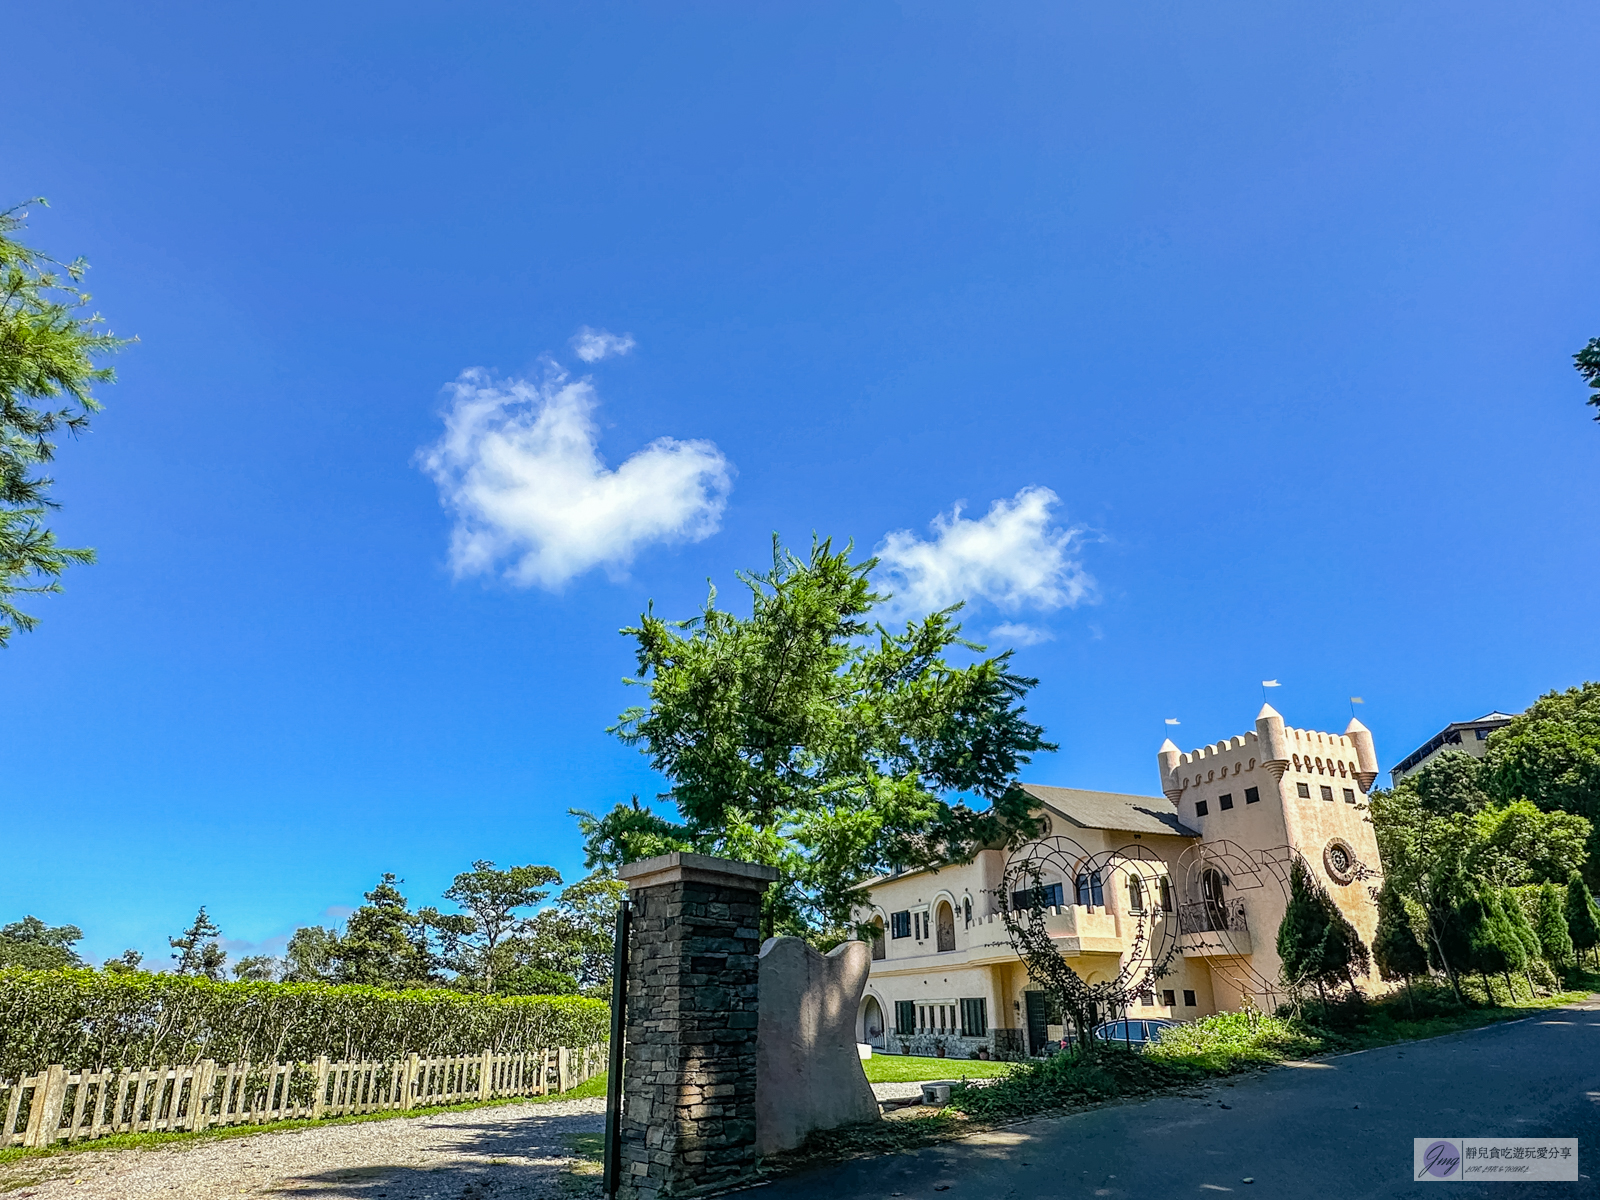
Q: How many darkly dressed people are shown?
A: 0